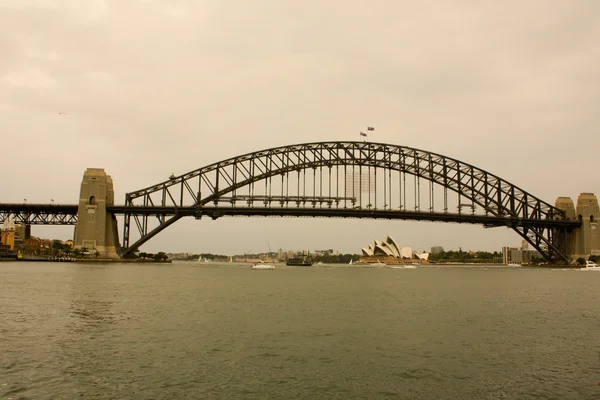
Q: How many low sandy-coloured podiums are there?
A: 1